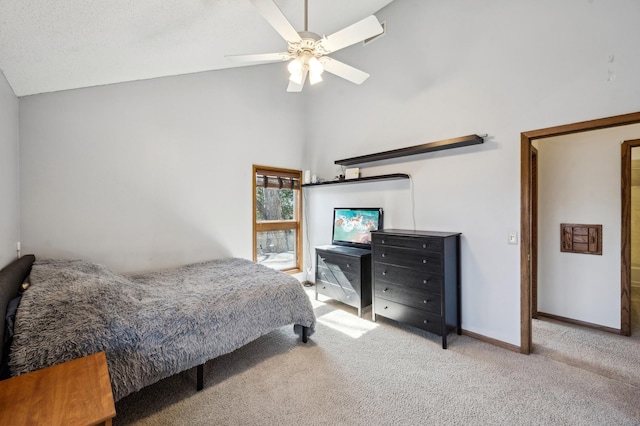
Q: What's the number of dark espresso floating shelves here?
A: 2